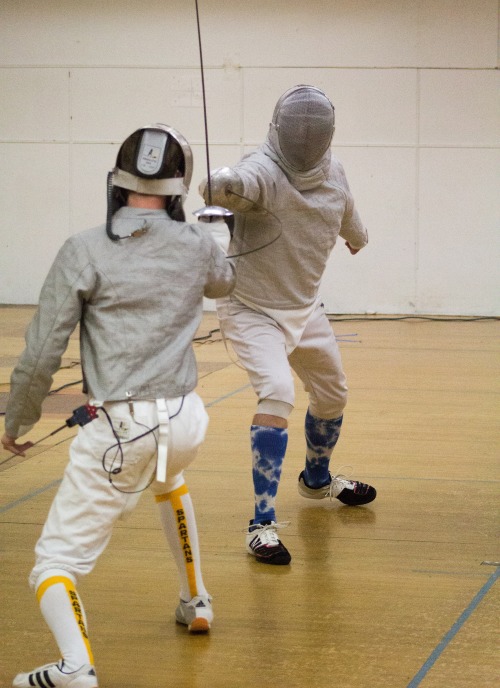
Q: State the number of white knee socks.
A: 2